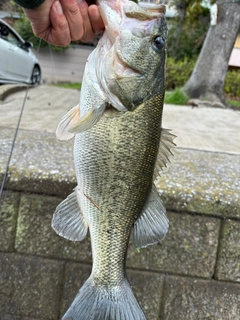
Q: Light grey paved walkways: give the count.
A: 1